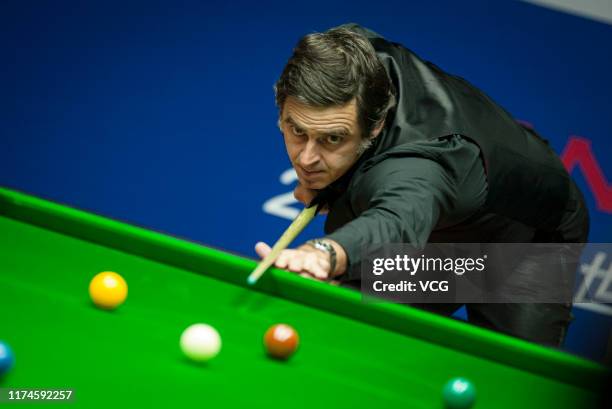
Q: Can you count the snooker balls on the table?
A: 5